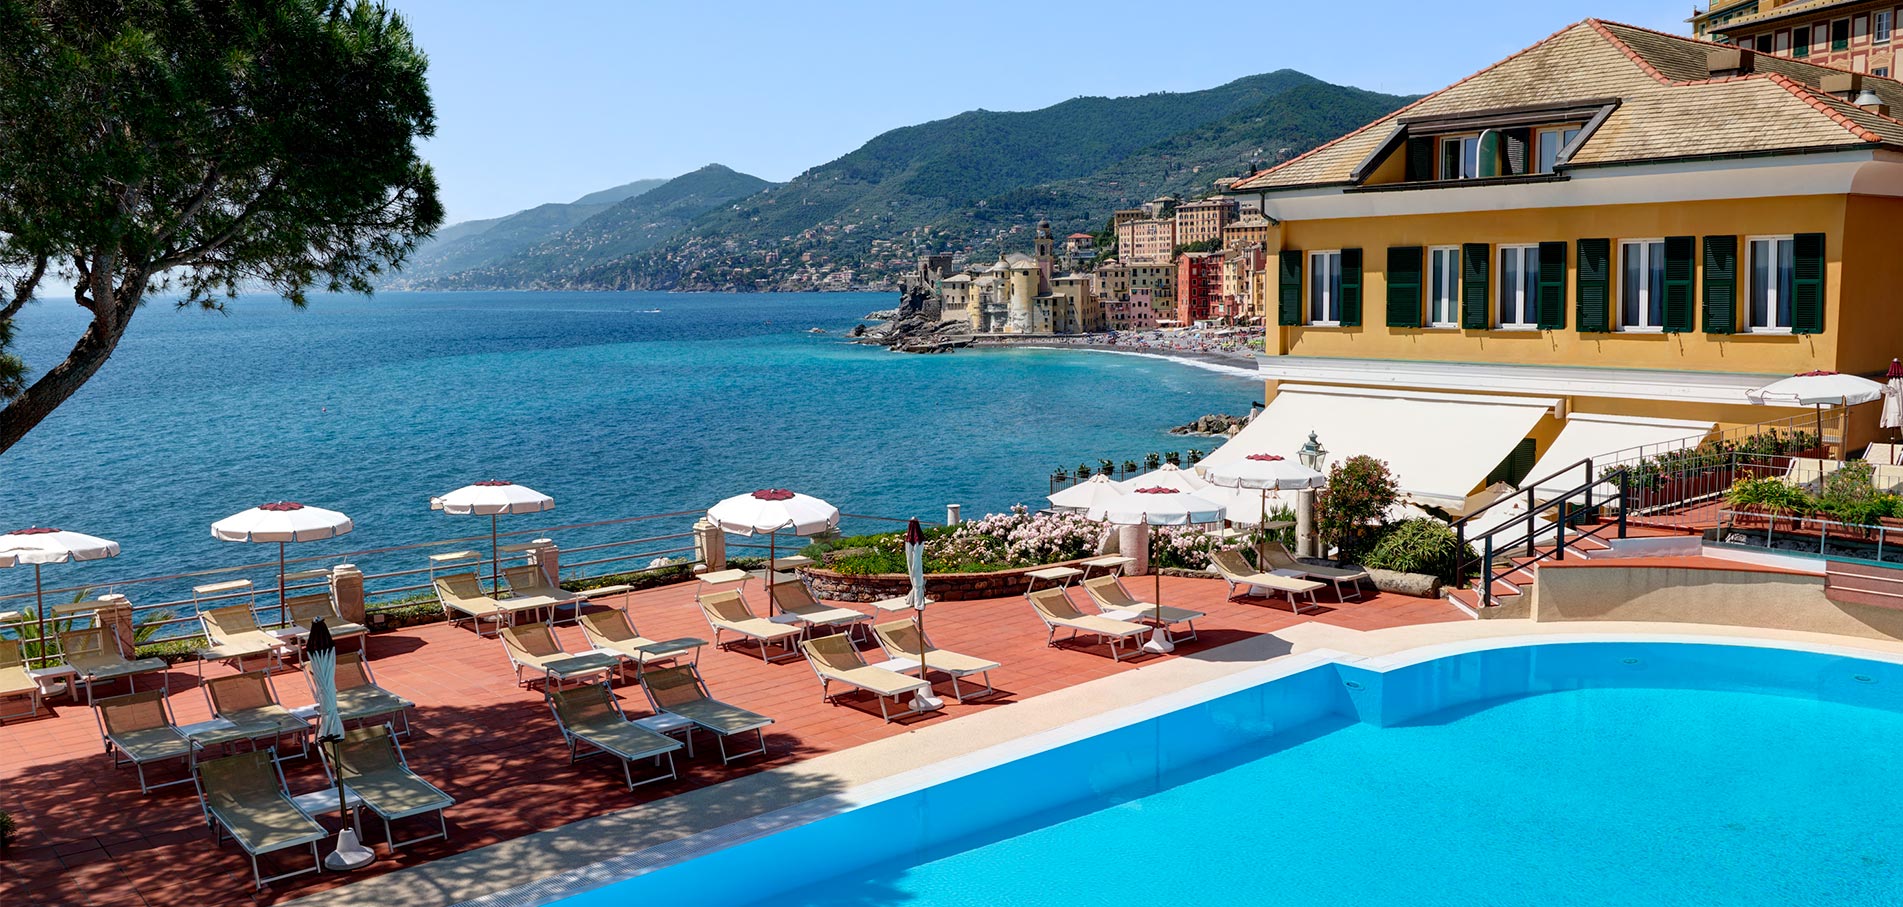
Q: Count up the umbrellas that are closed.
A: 3